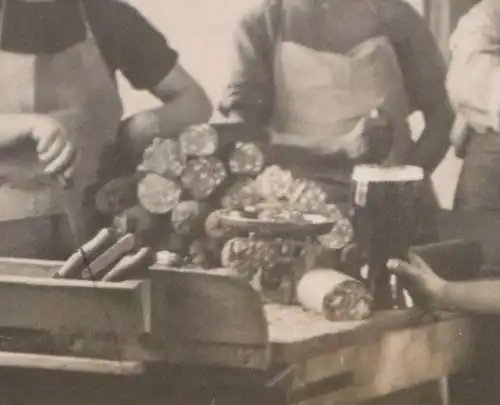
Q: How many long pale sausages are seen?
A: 3